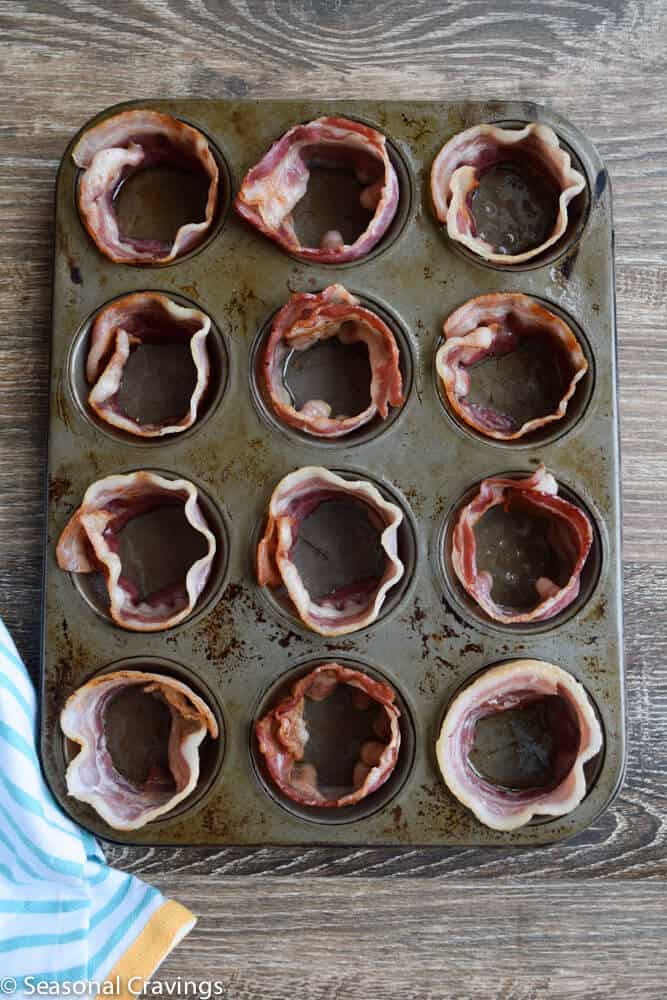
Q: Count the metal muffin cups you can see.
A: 12